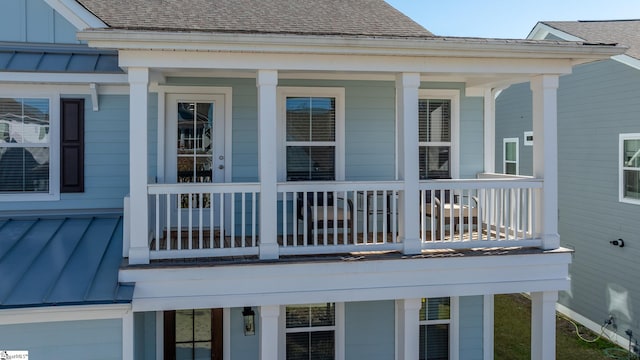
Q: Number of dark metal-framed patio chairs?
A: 2